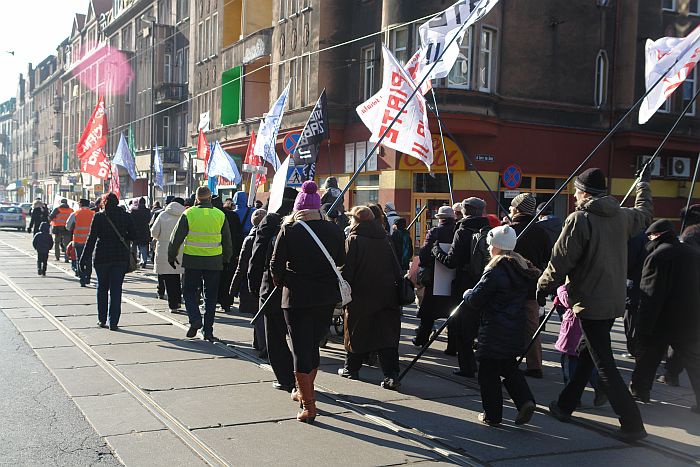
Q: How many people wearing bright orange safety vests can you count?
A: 2